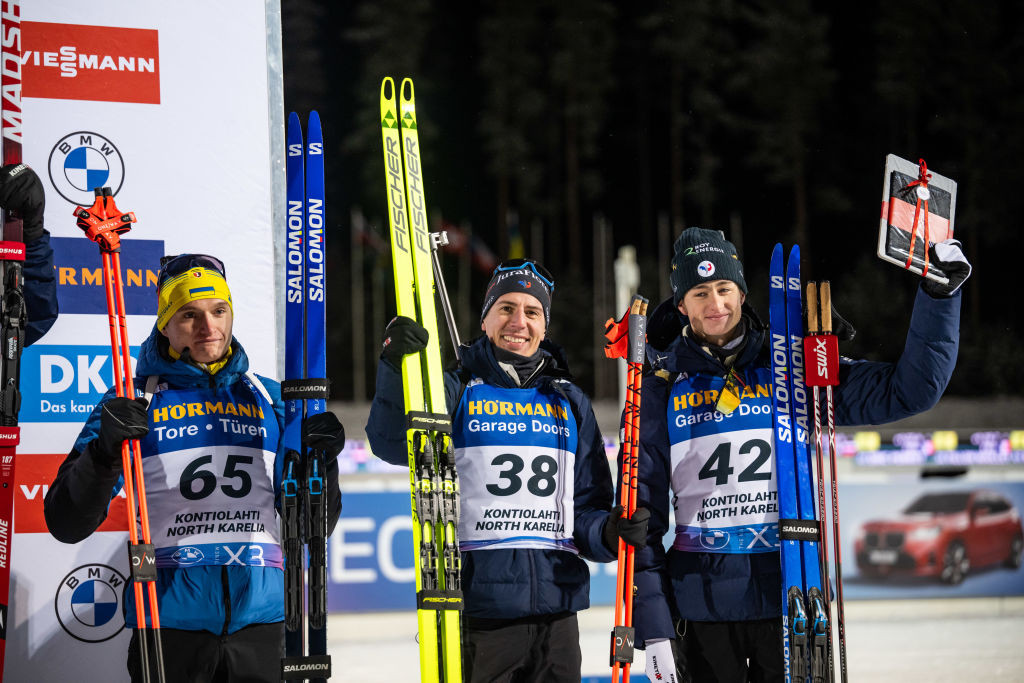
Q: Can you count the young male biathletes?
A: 3